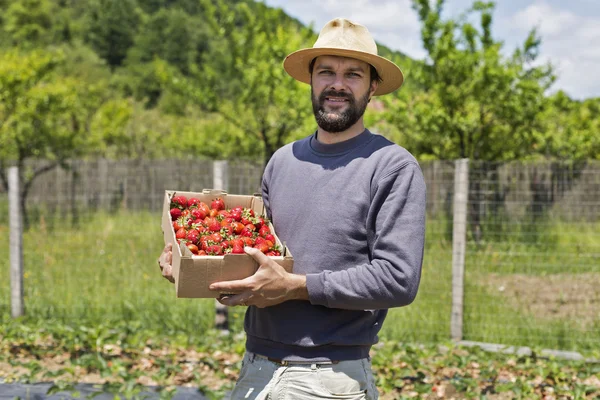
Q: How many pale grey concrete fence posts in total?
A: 3